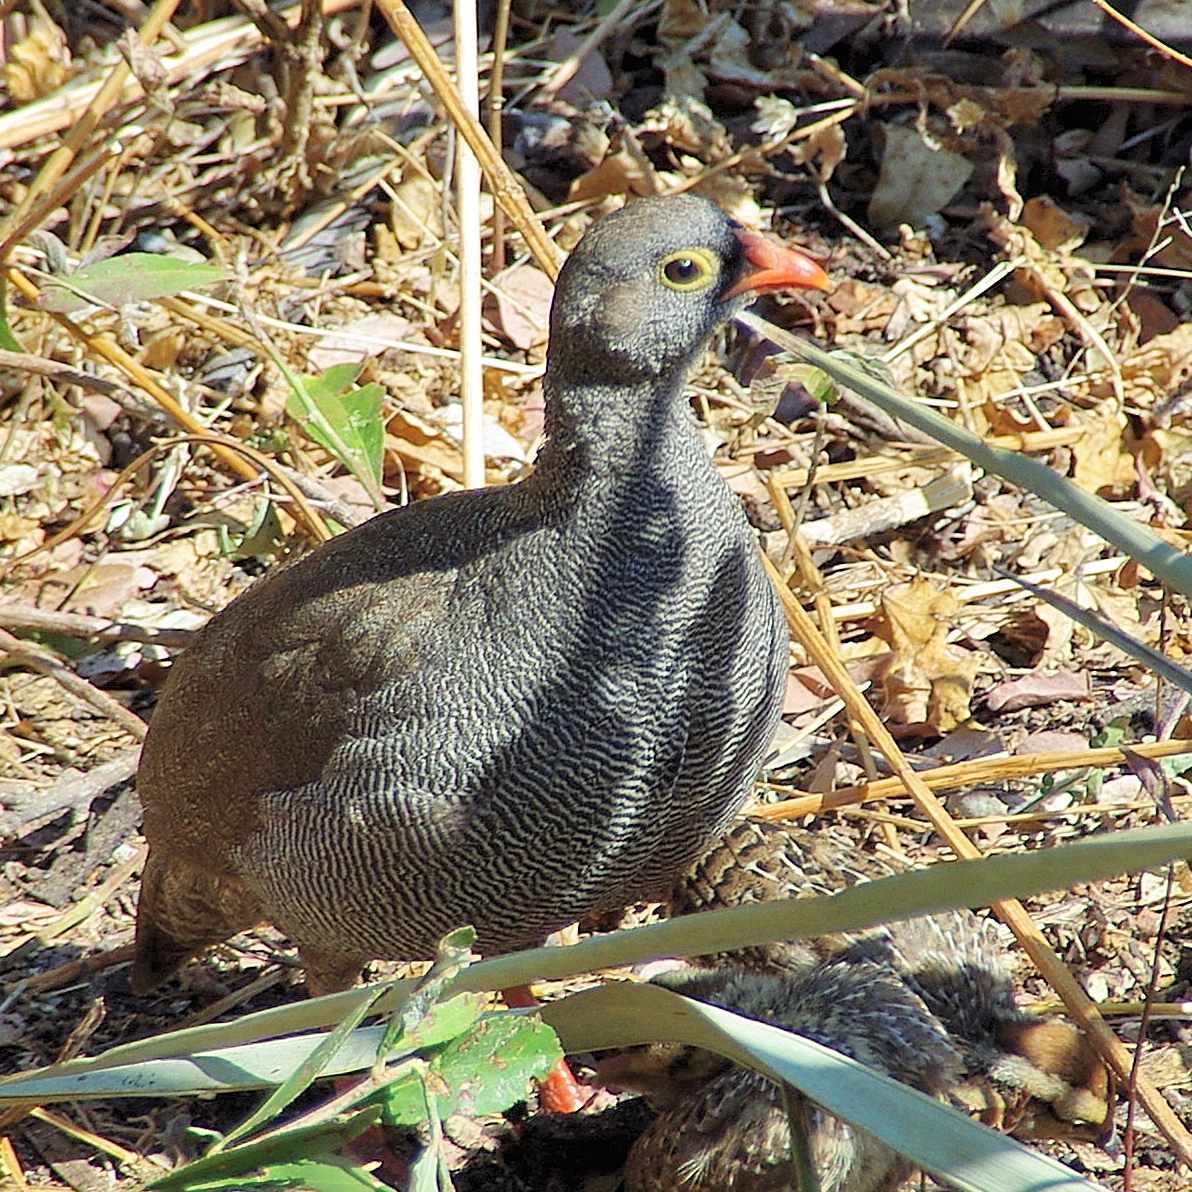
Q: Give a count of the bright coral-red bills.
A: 1